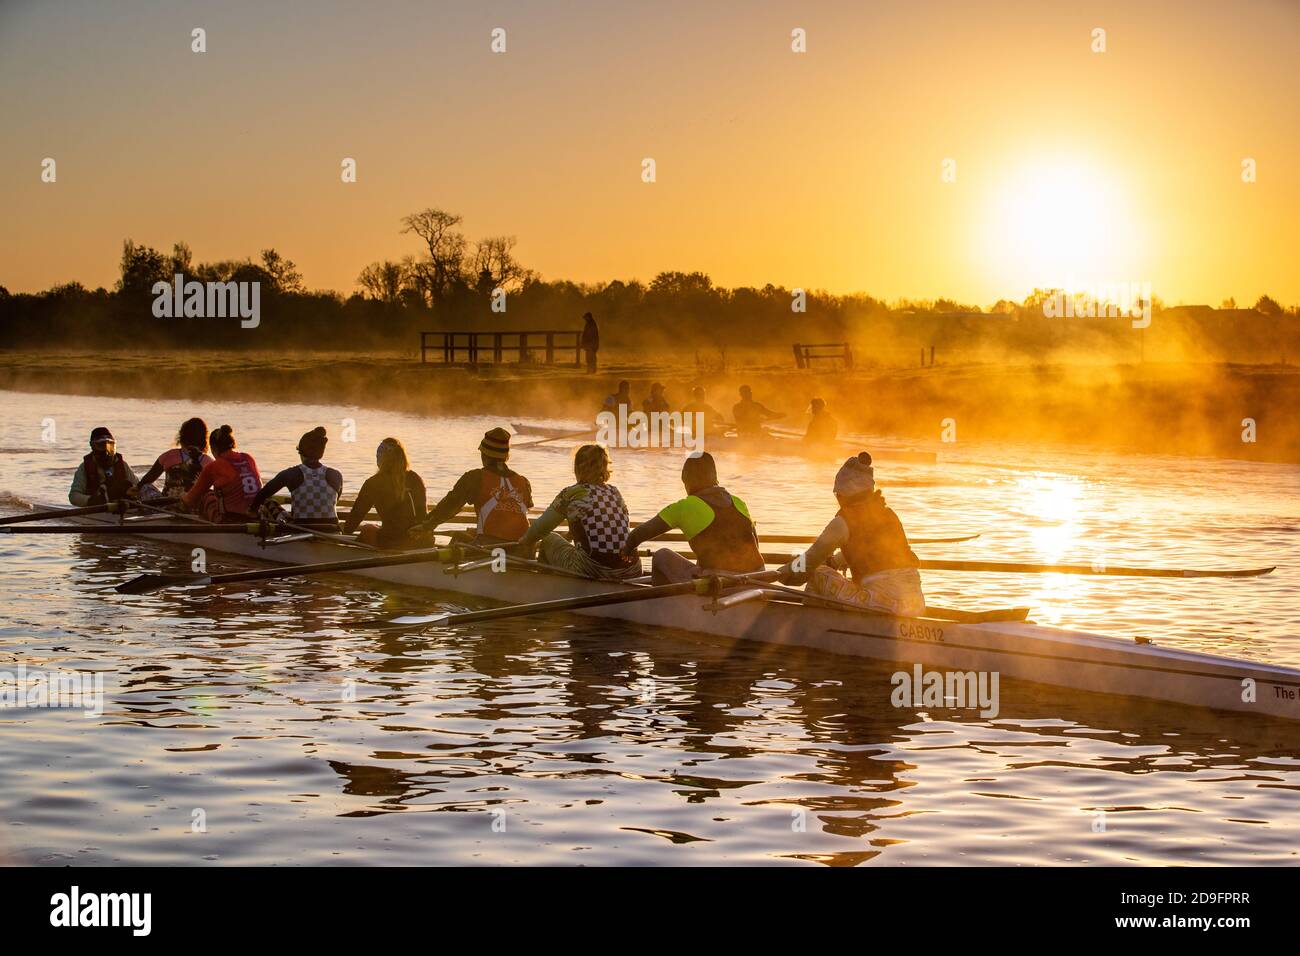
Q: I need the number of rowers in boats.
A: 14